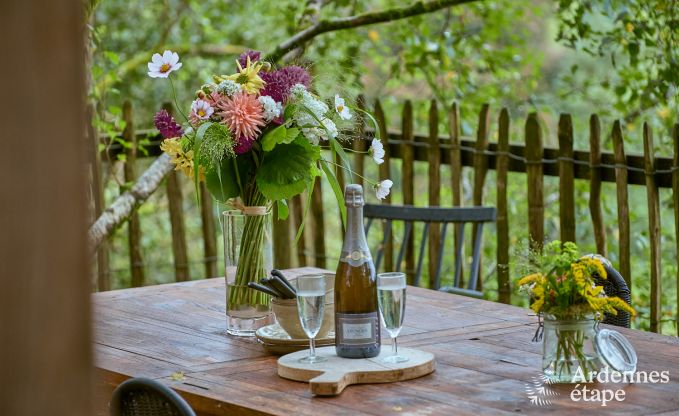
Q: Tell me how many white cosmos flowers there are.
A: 5